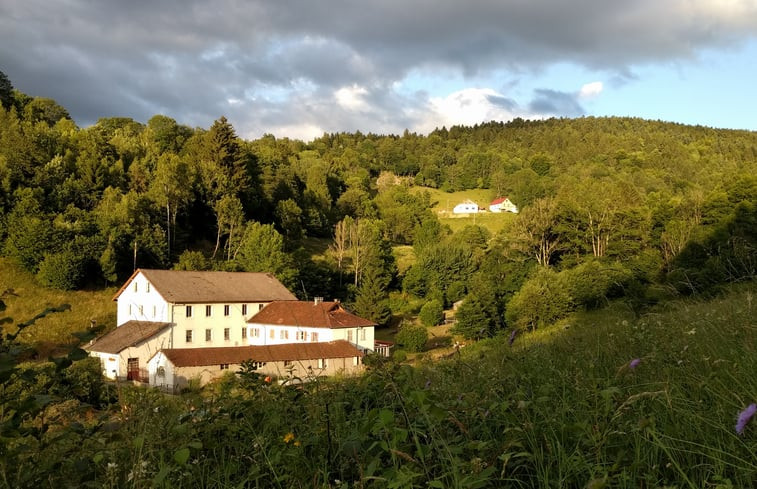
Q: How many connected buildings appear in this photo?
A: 4